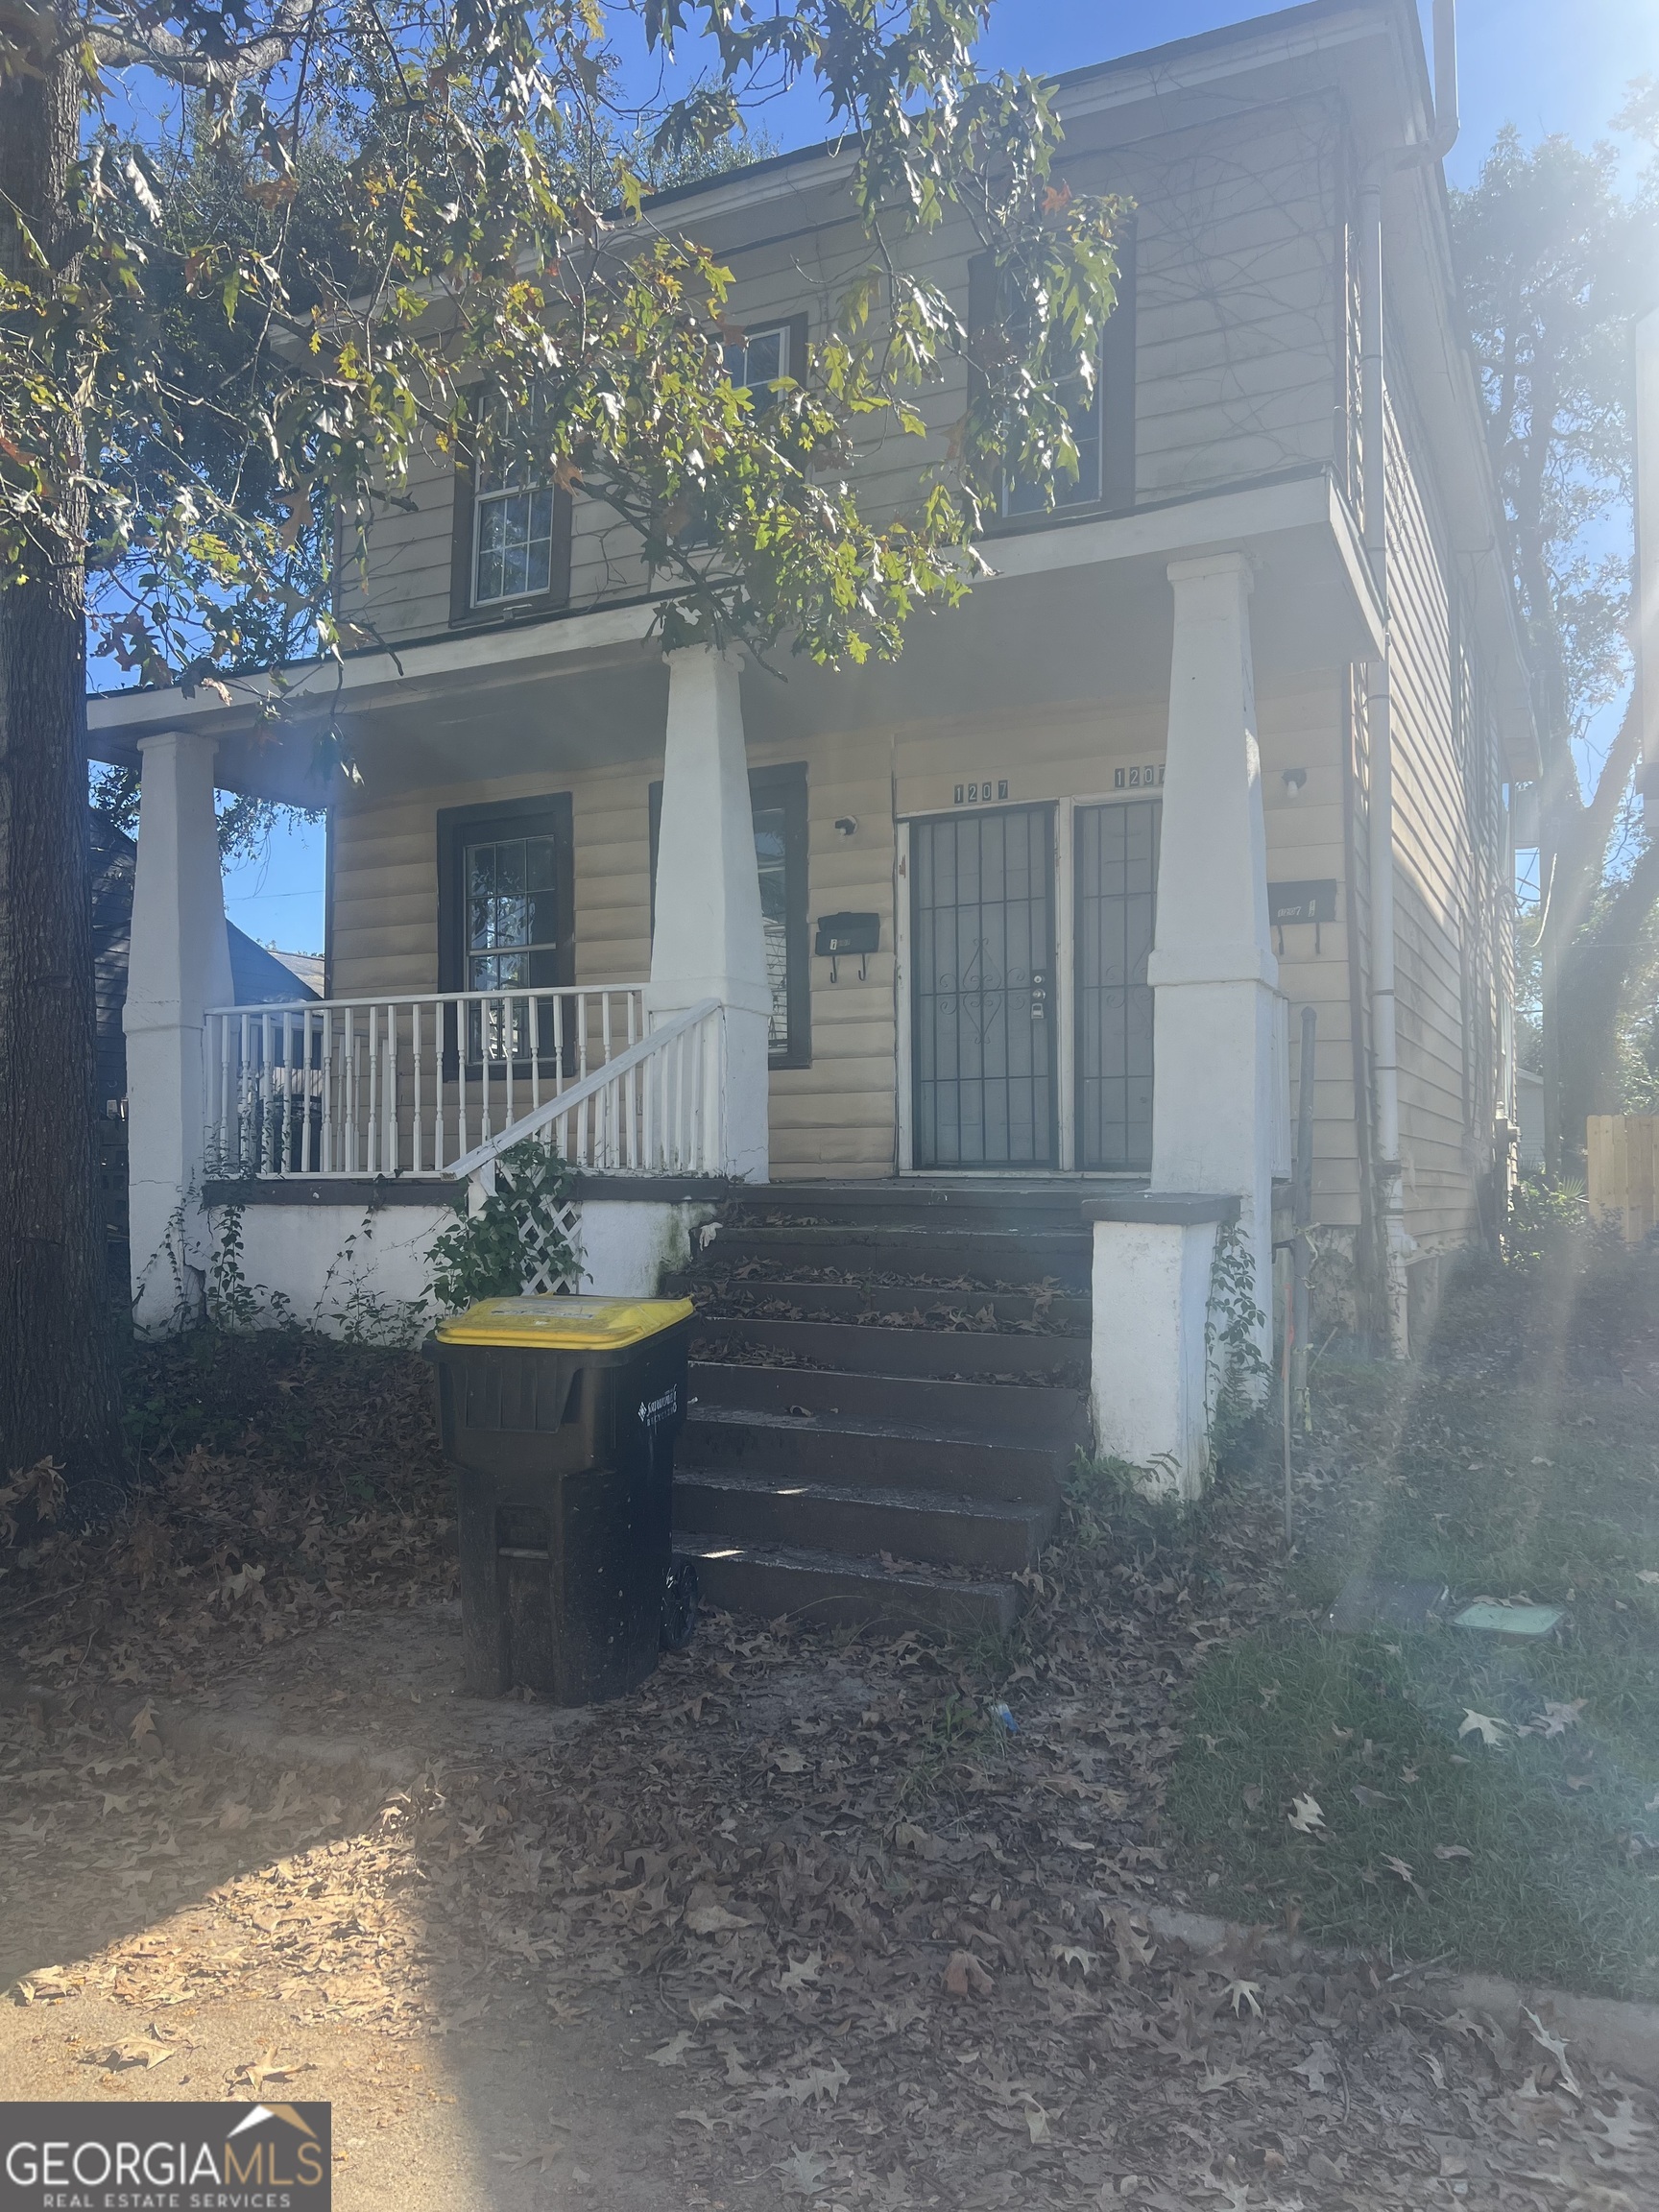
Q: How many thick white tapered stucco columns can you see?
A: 3